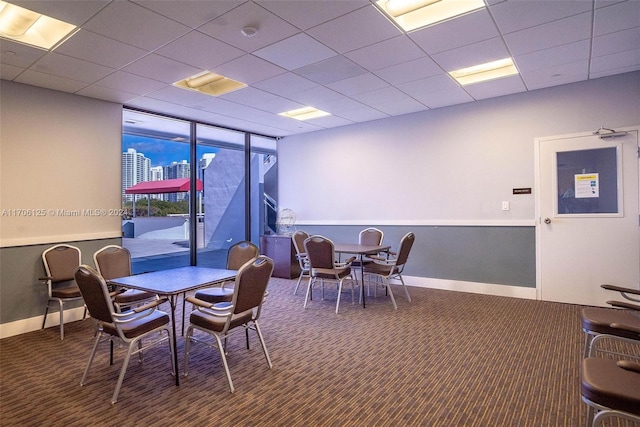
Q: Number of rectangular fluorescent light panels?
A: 5